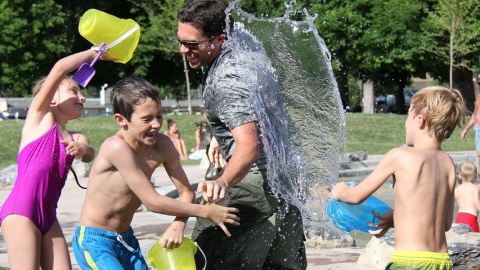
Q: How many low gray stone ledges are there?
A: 1